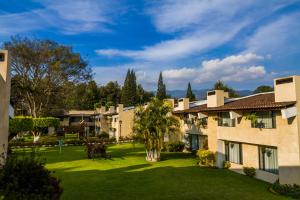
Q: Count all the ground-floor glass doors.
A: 3